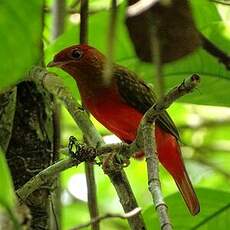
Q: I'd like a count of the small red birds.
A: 1